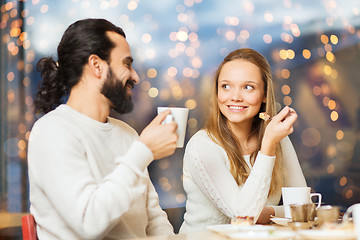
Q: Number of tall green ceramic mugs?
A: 0